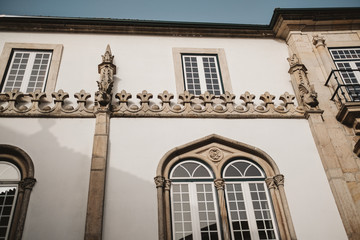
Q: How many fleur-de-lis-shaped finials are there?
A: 13